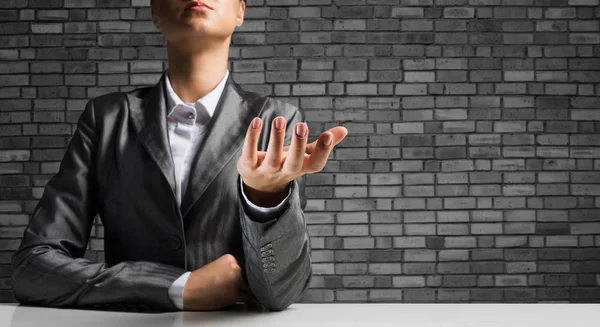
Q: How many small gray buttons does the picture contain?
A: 5